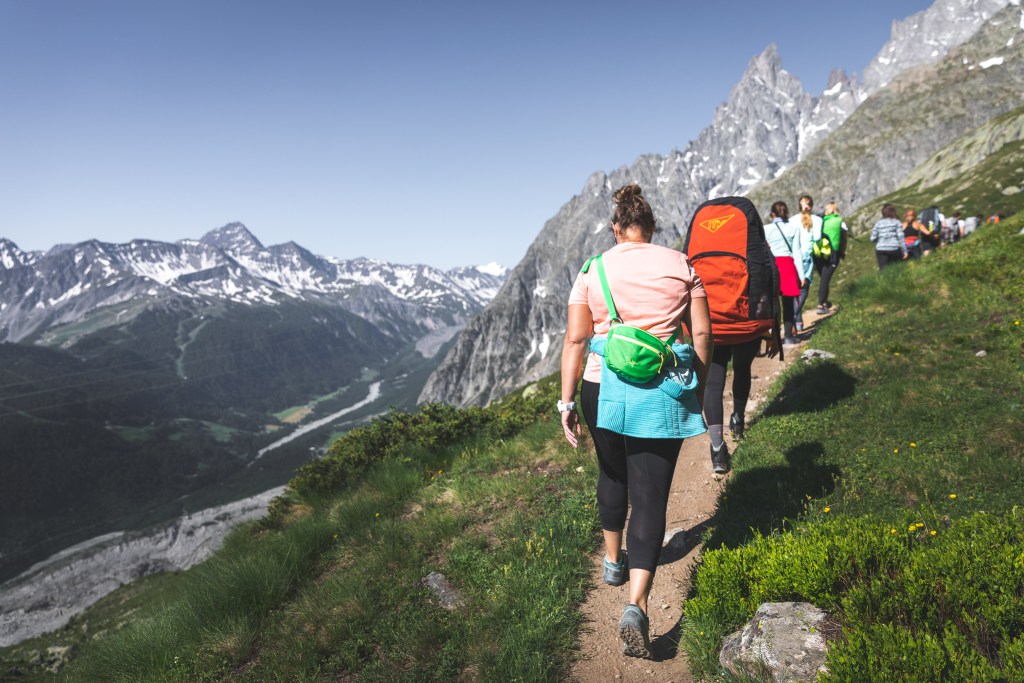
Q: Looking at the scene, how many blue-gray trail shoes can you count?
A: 2